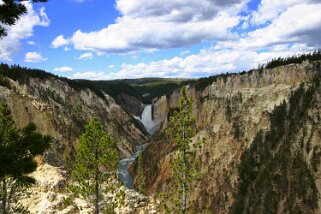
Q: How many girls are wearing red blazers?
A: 0